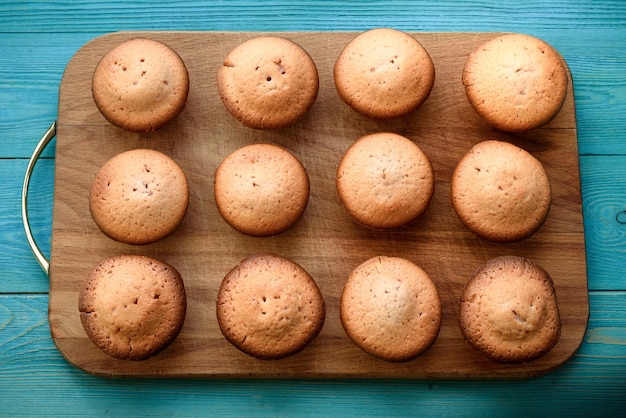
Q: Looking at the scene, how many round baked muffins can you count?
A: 12